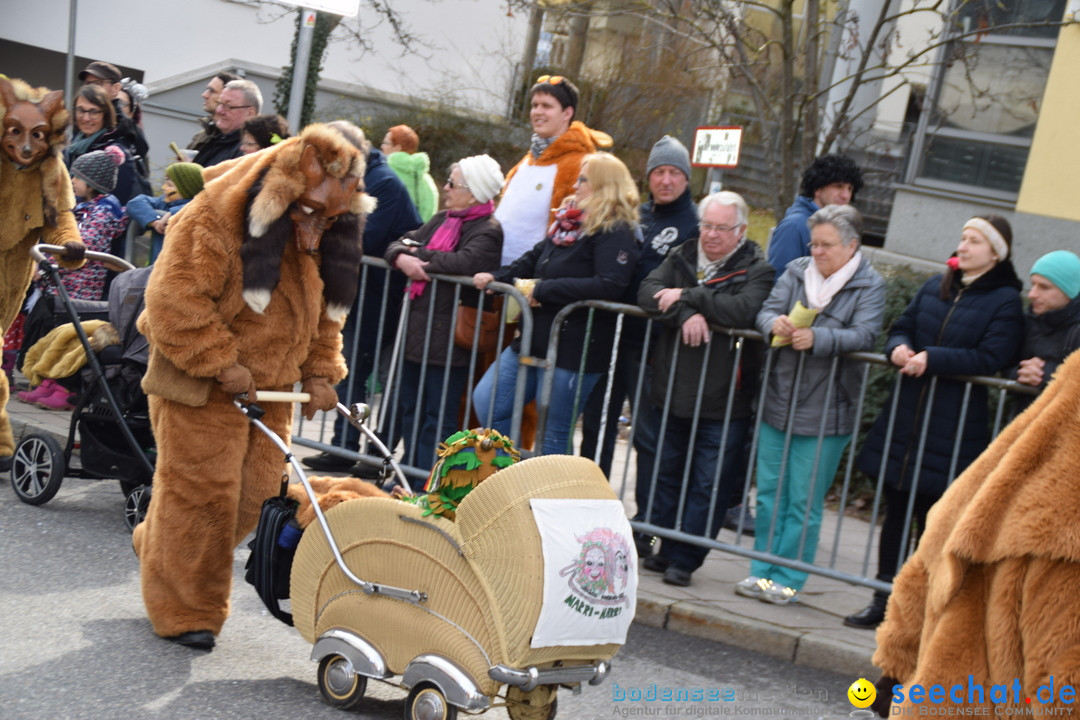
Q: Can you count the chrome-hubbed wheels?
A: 2